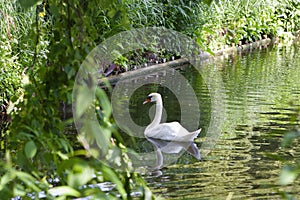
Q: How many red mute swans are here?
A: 0